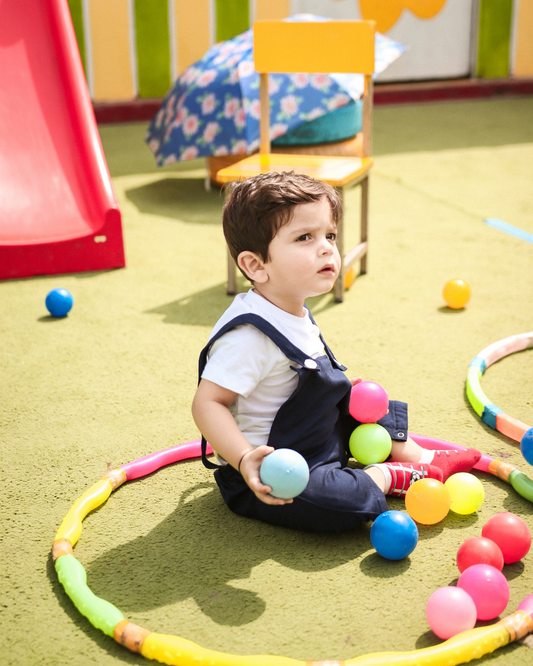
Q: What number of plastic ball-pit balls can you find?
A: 14